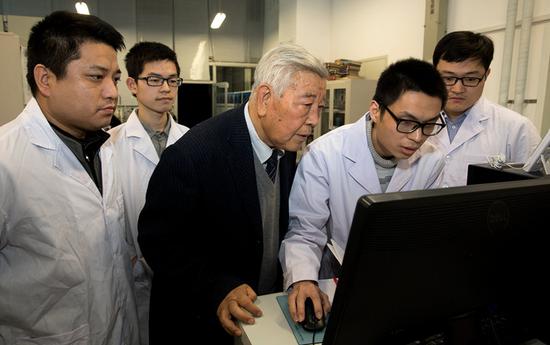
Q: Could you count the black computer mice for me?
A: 1